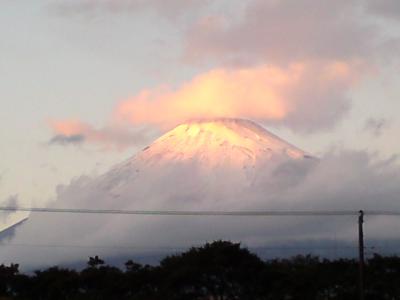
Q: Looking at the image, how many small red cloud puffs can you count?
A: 1